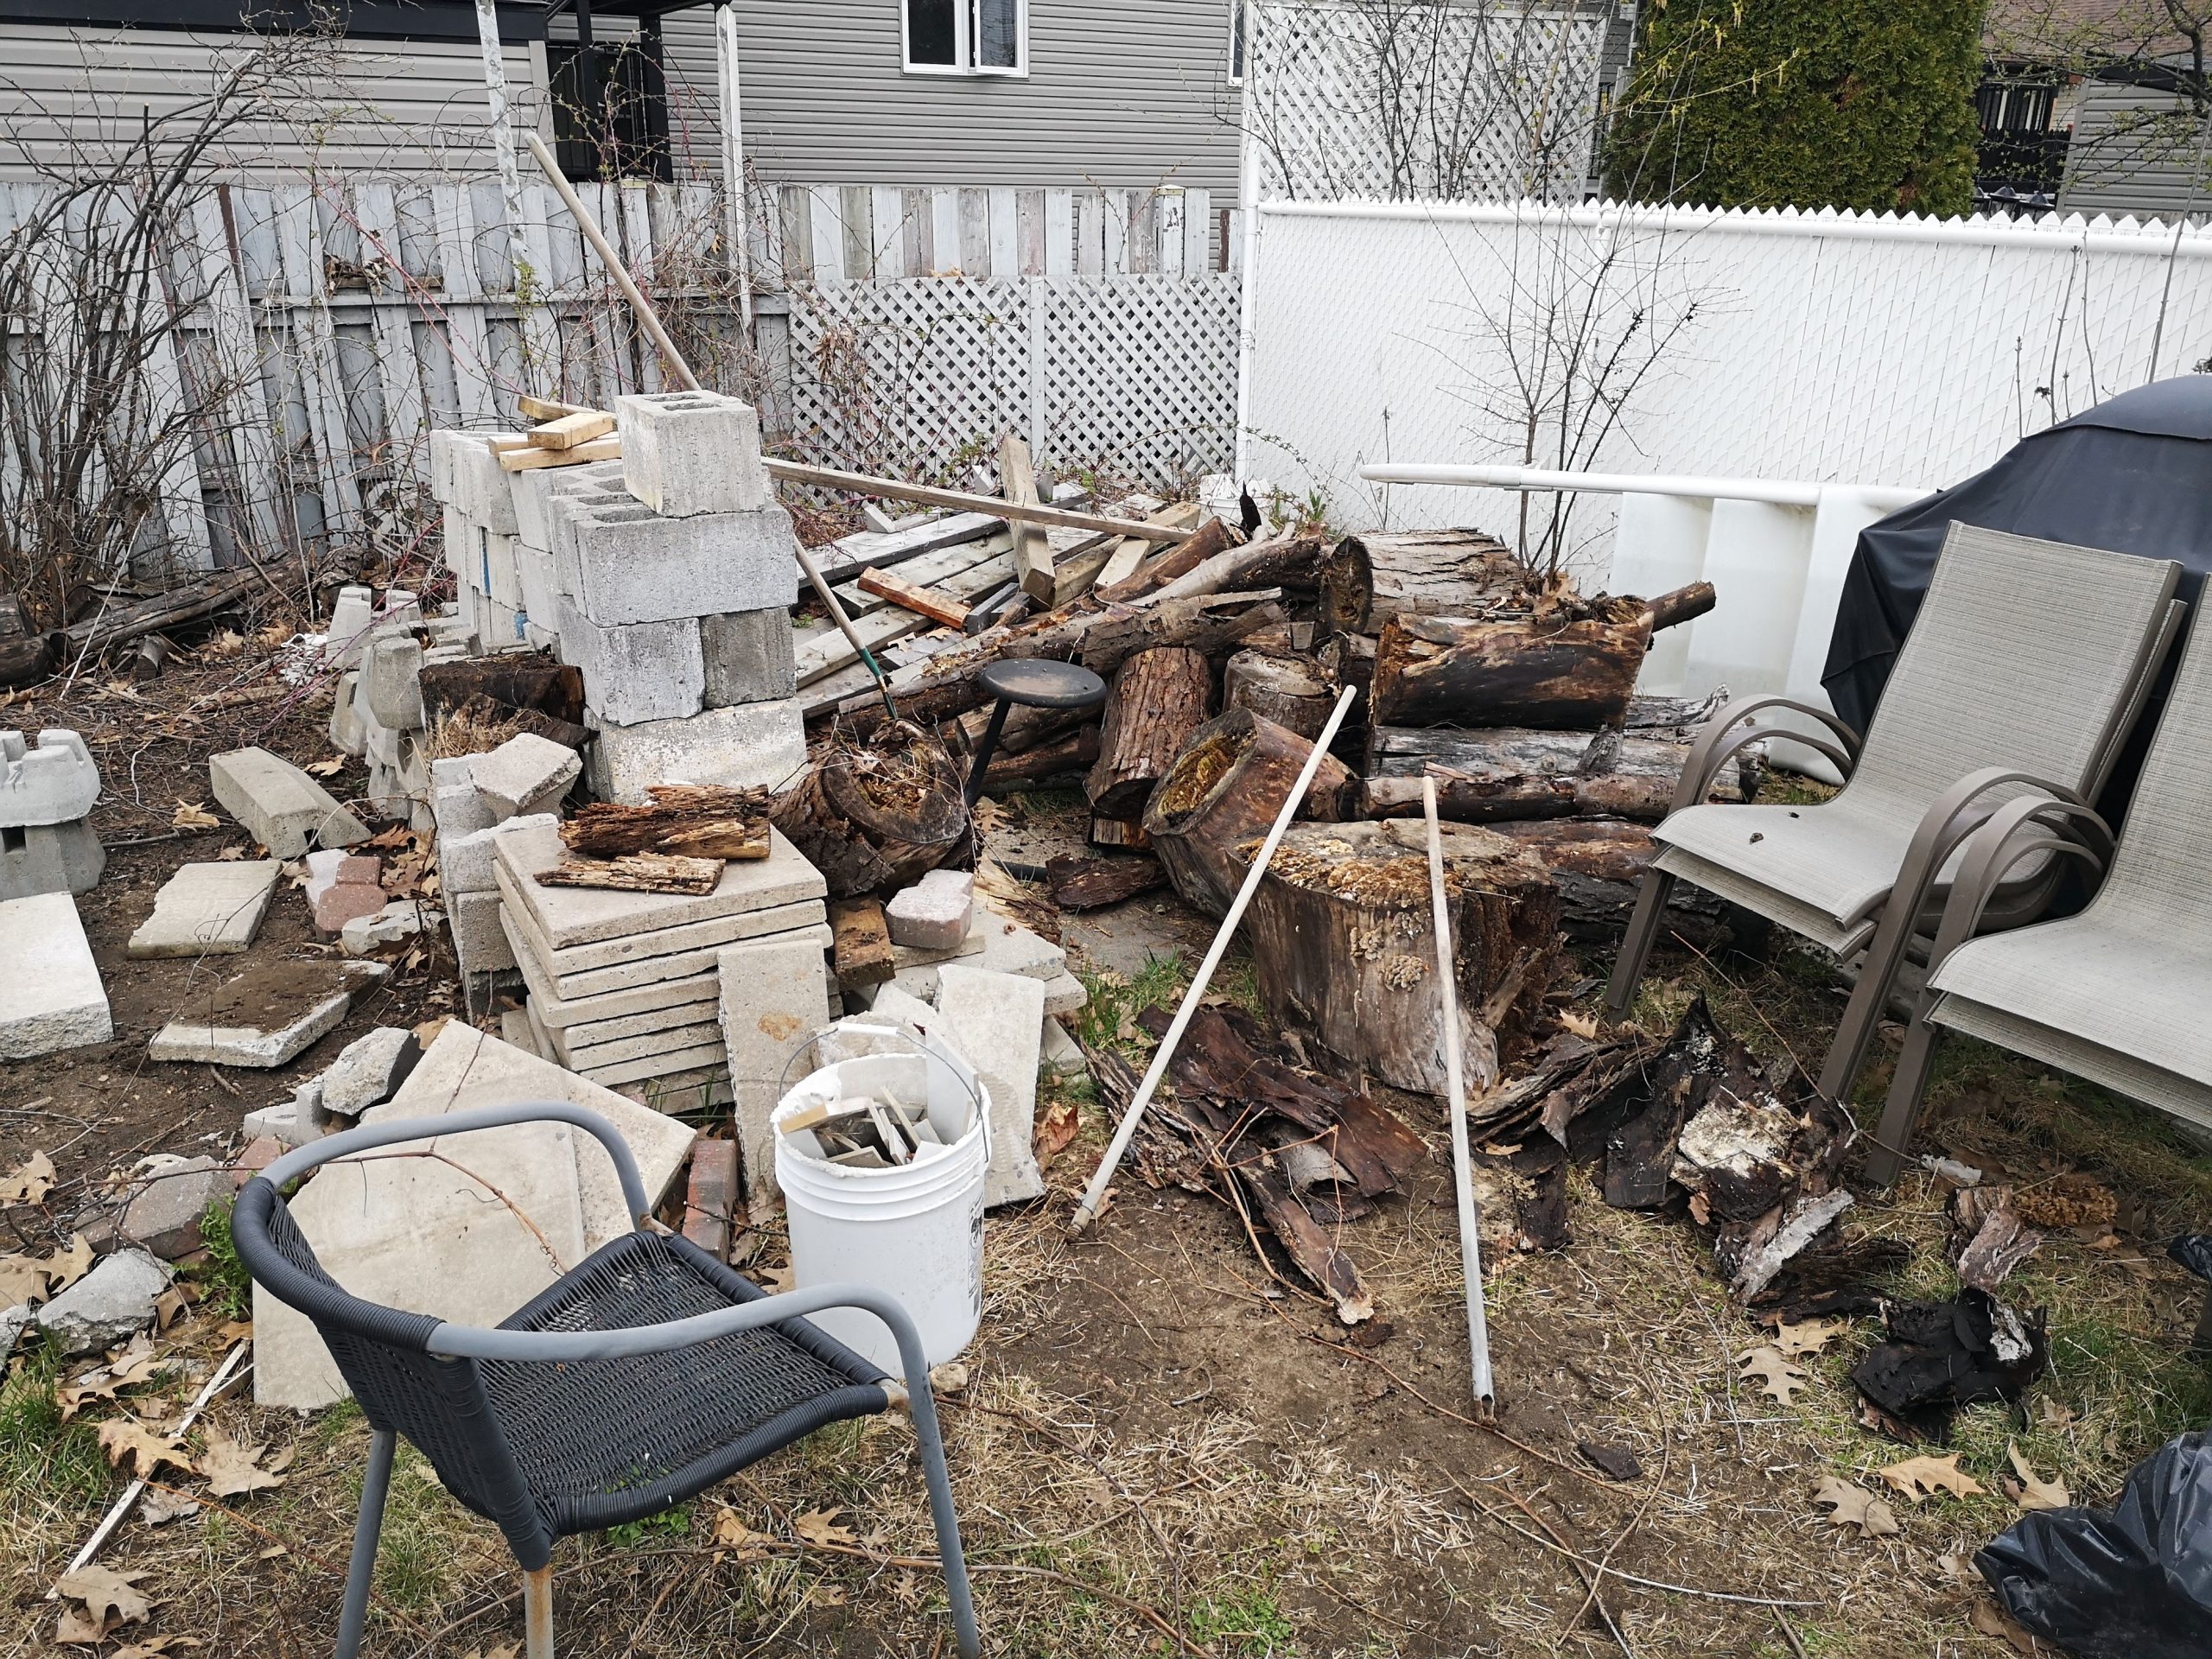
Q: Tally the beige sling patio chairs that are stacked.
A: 4